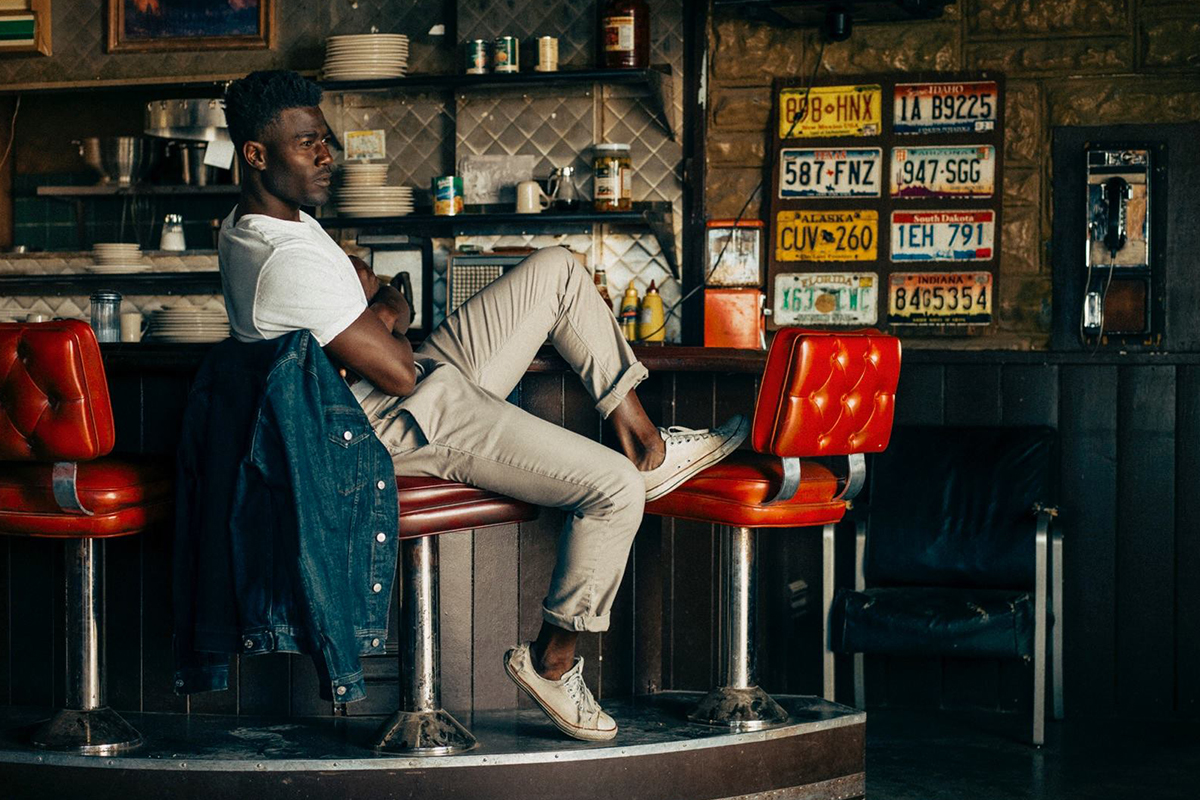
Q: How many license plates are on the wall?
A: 8